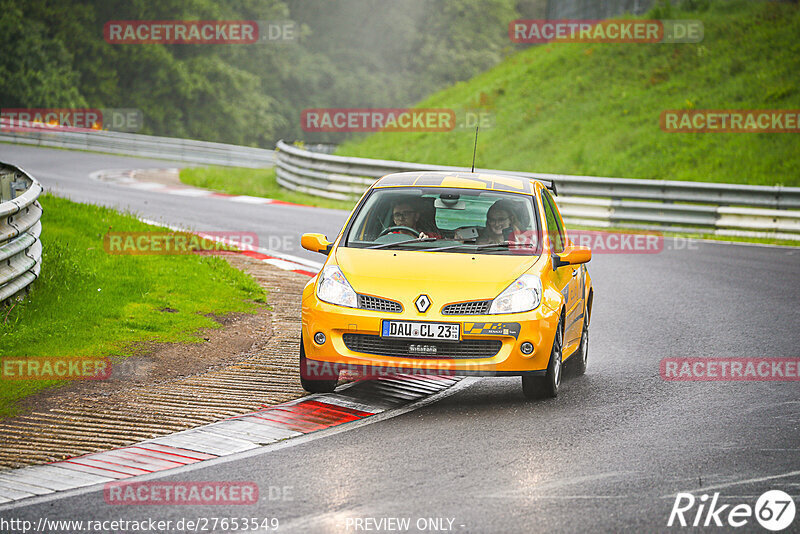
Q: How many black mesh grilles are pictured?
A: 3